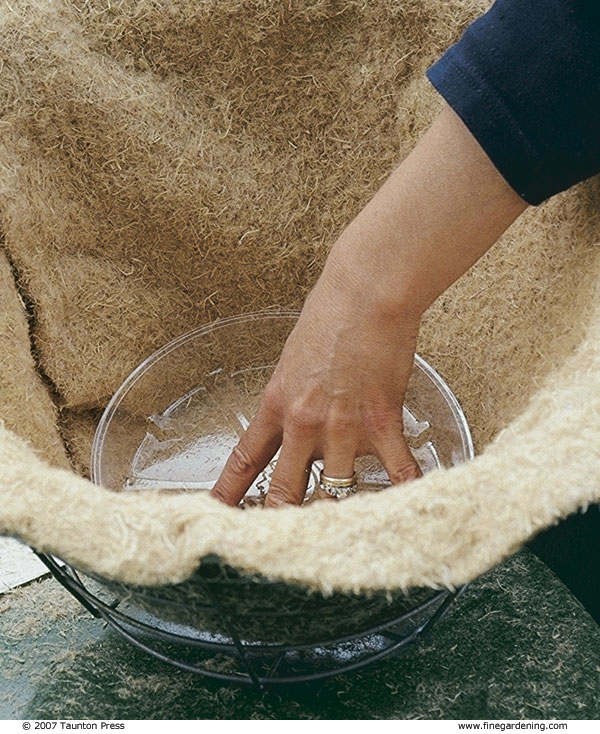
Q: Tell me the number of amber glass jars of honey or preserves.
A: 0